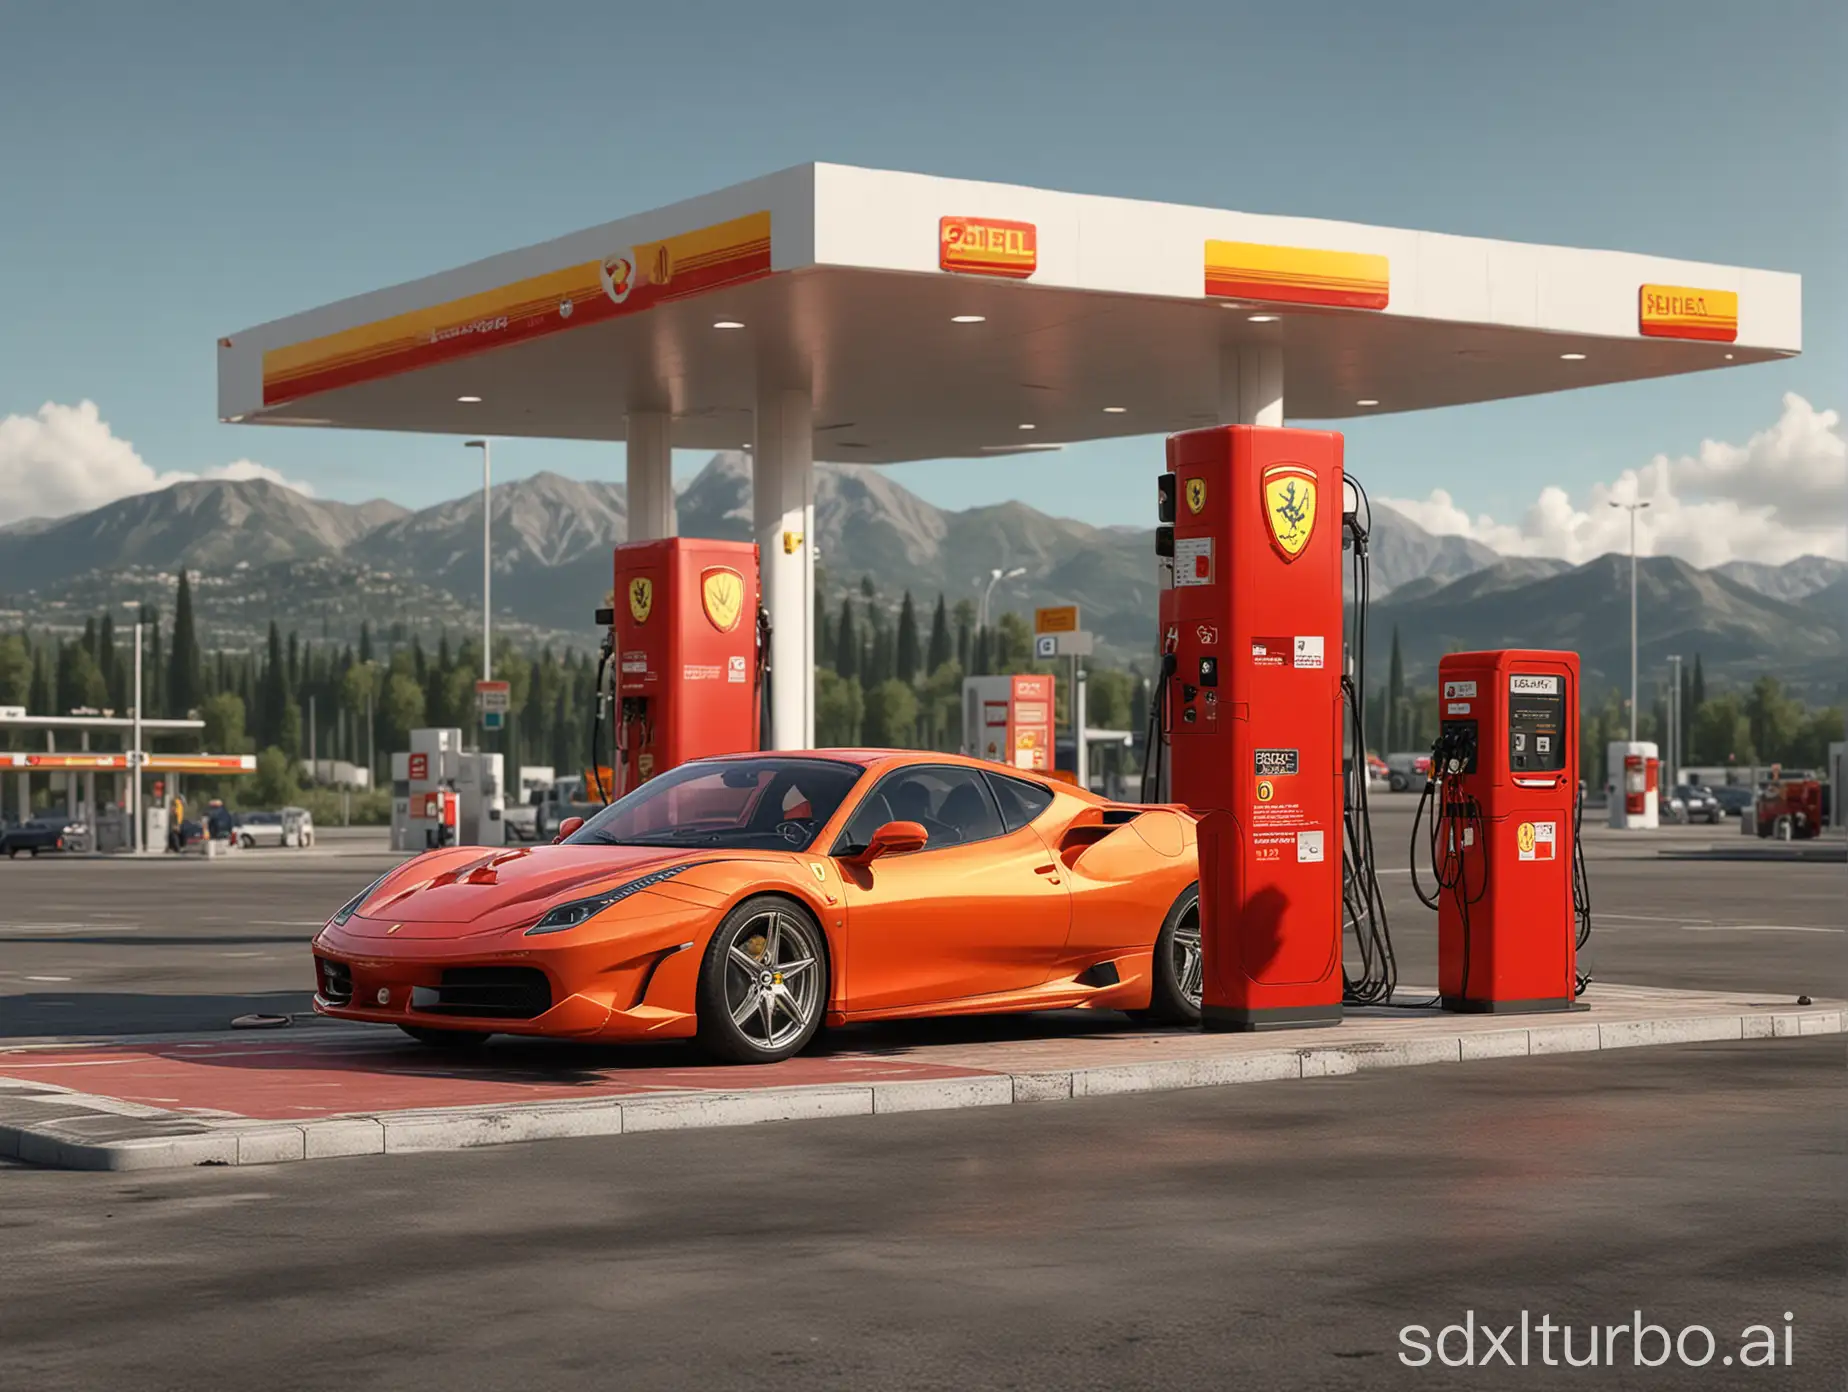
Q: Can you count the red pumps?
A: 3